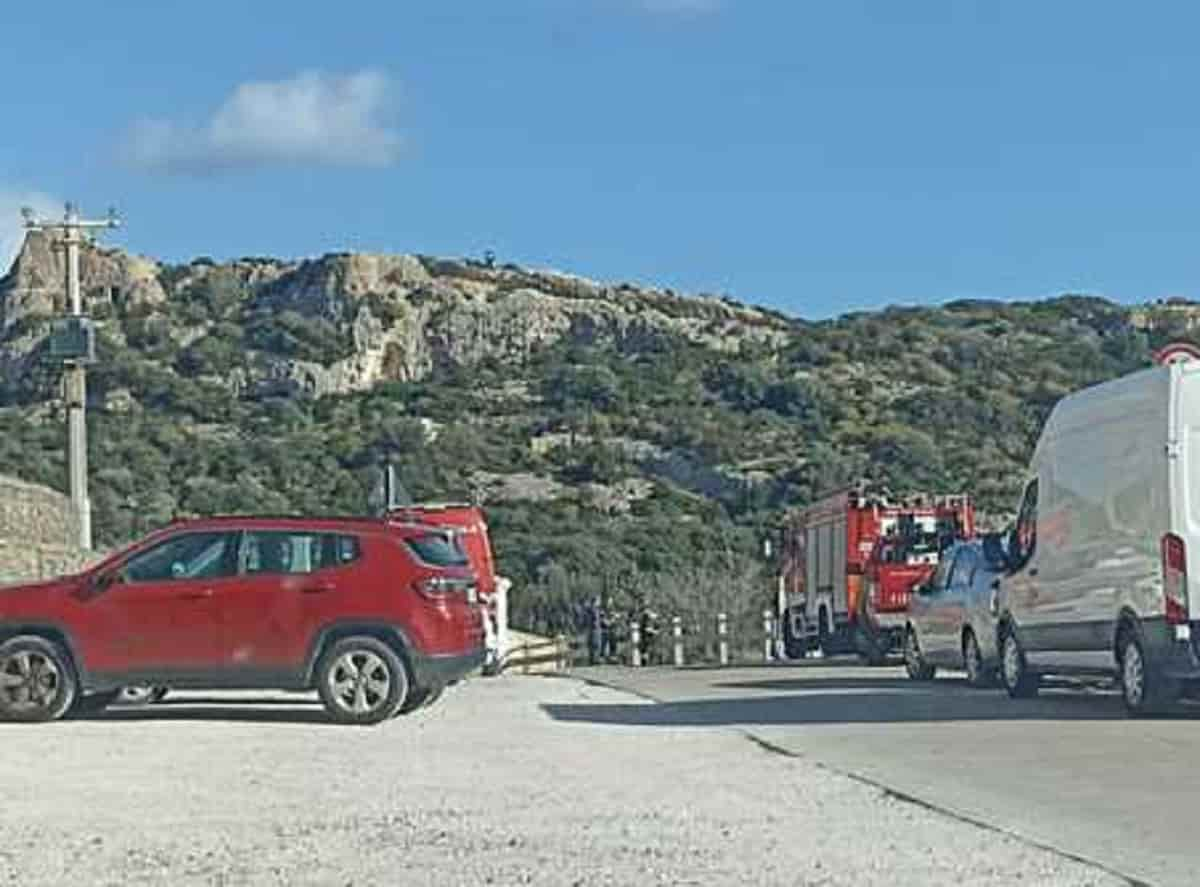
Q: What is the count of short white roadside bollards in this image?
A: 4